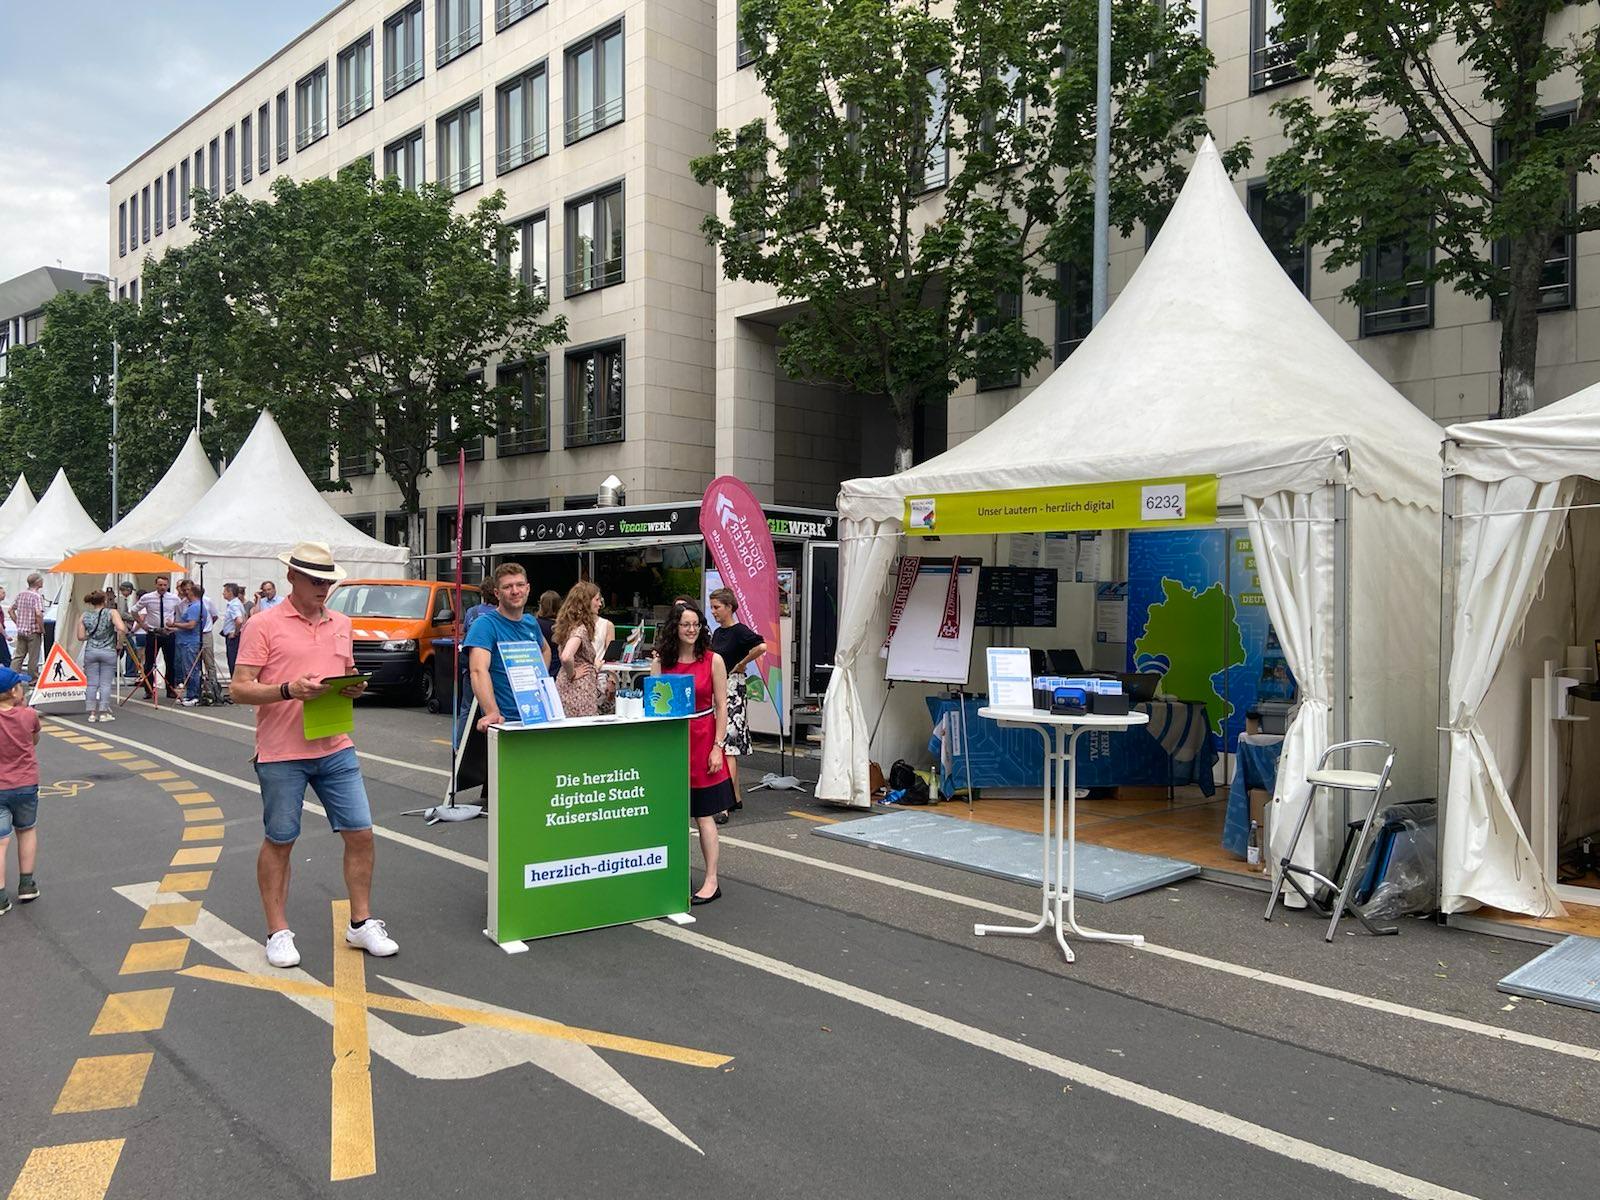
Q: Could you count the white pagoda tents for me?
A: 6